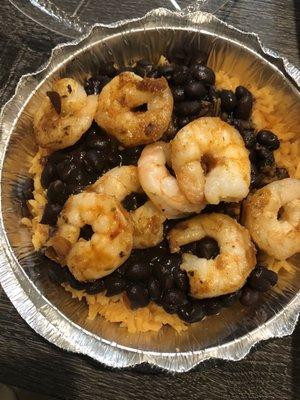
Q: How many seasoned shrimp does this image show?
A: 8